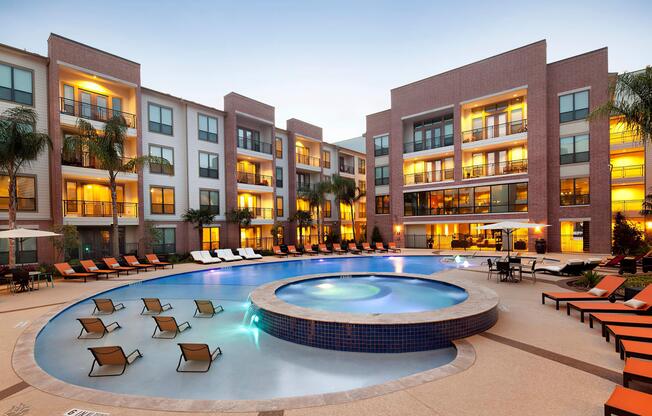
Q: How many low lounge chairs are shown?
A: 7